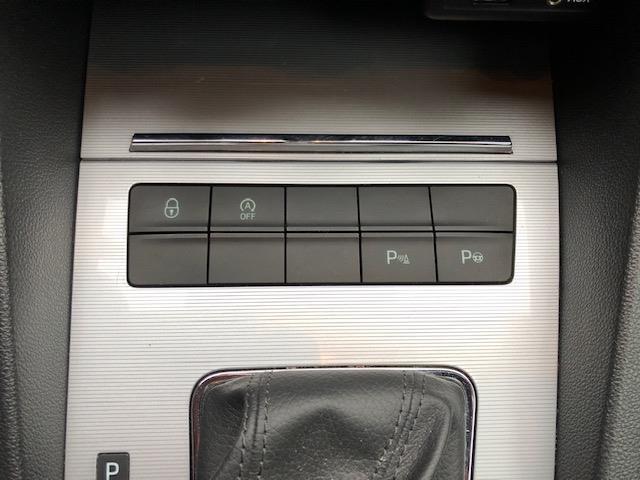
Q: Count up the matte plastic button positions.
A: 10